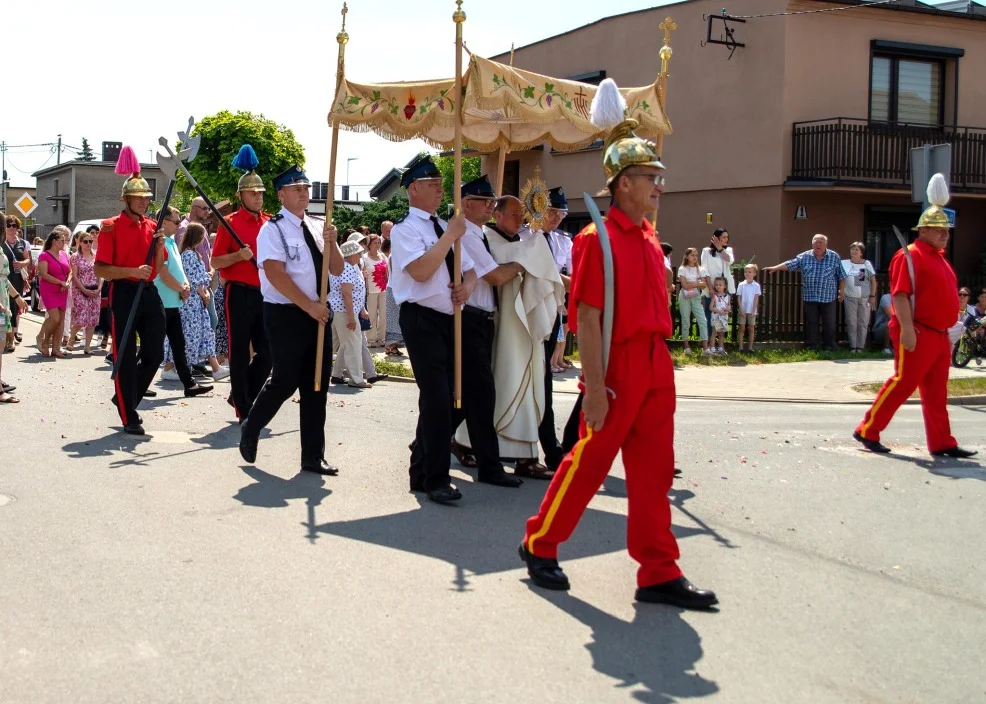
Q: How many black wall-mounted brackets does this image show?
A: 1